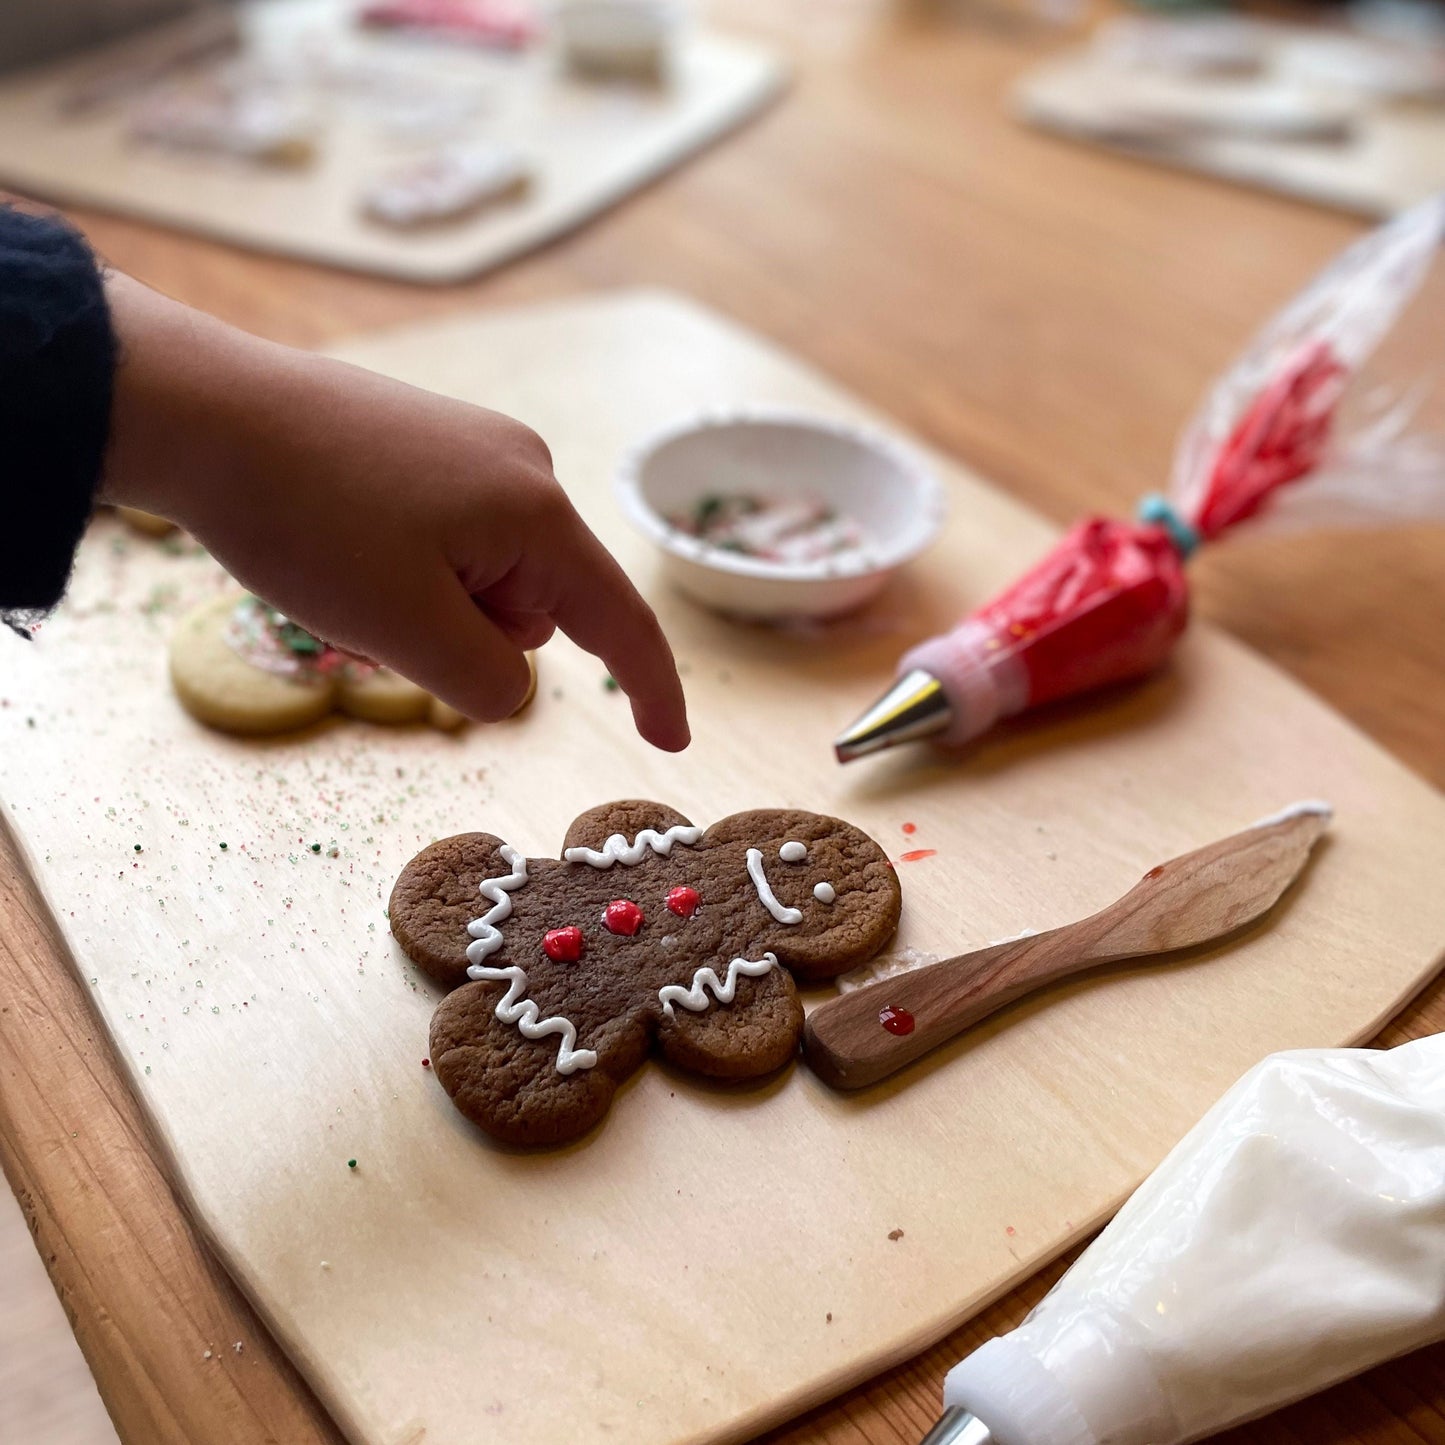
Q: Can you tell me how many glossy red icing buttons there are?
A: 3